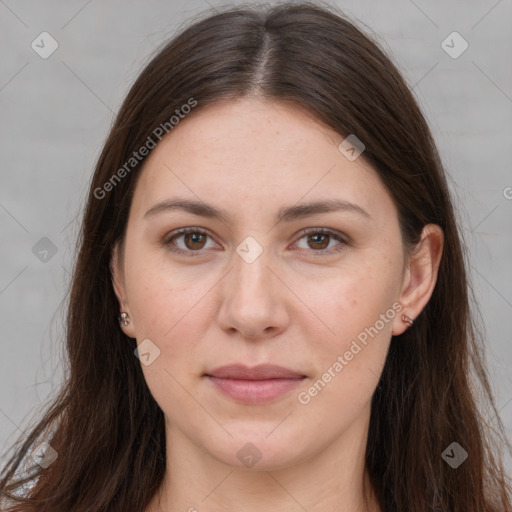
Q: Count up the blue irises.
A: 0